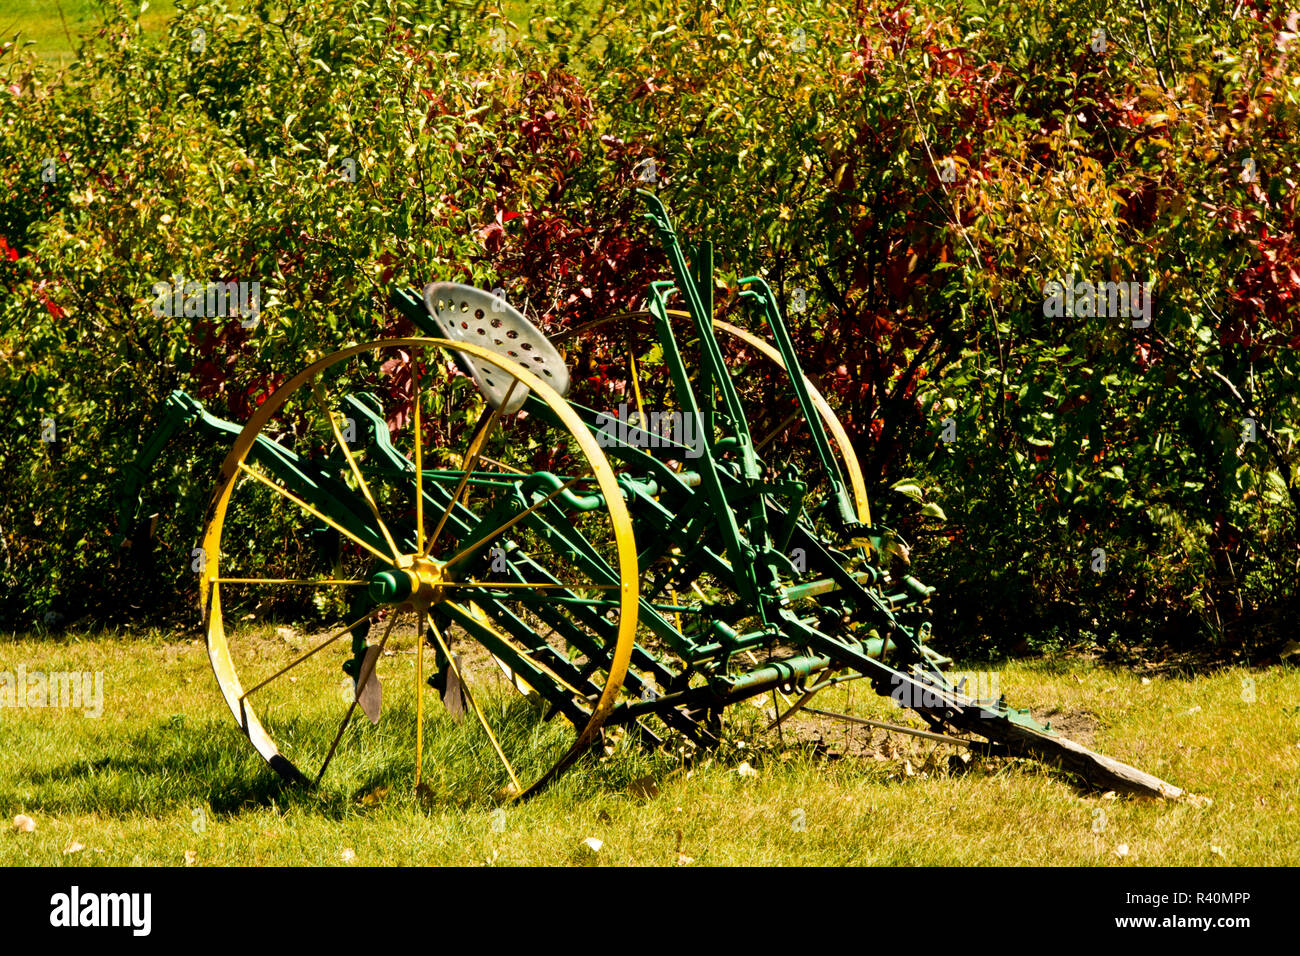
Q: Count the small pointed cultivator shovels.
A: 2